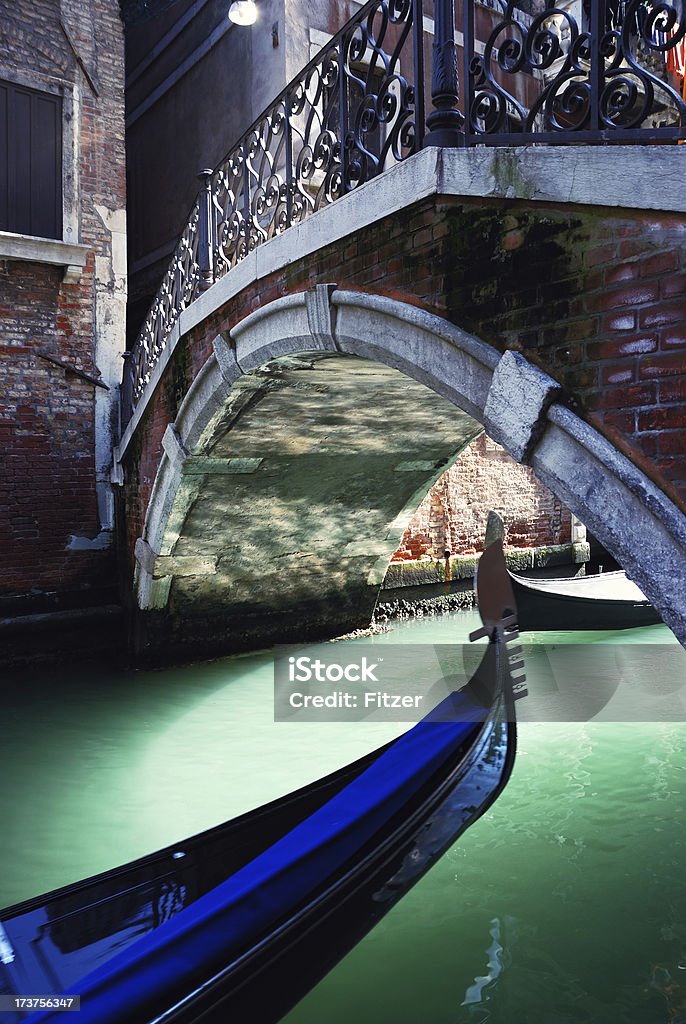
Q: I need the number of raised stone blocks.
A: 5